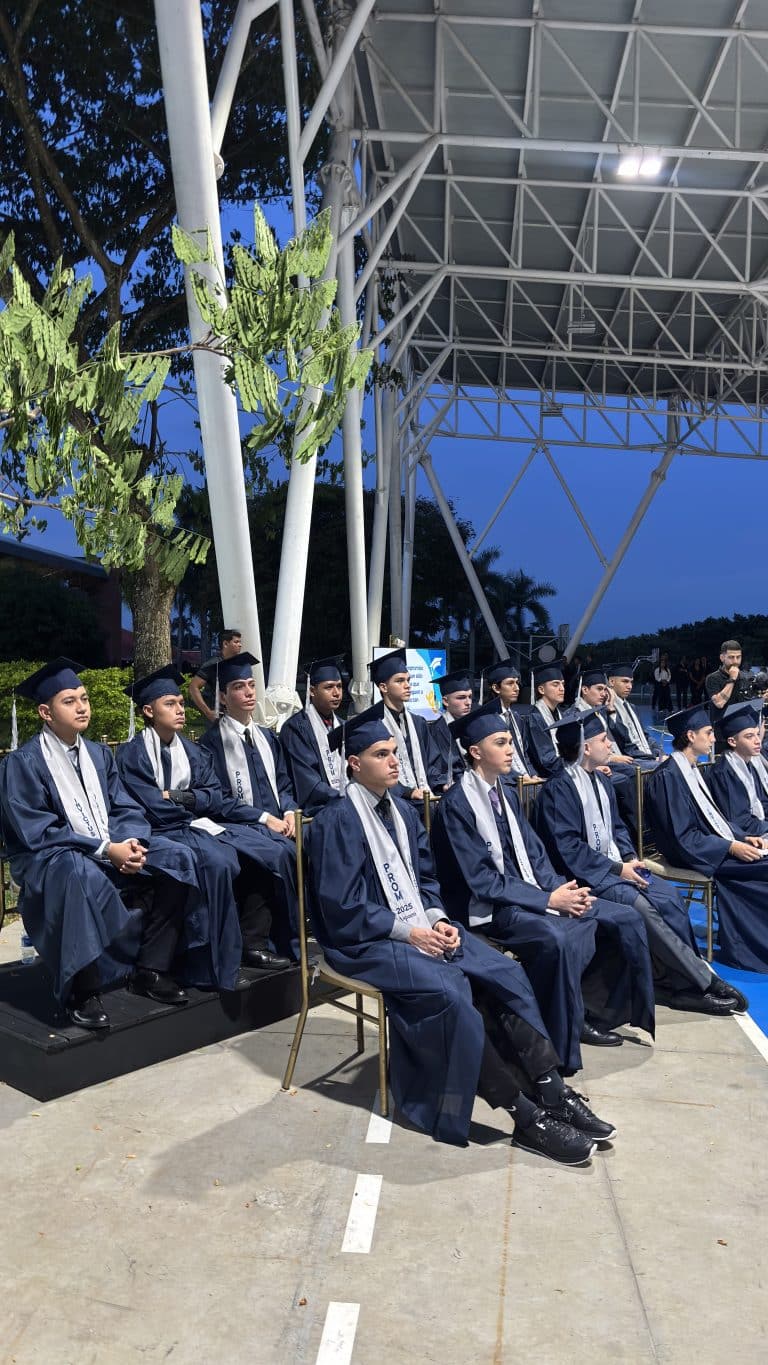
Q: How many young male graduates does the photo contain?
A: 15